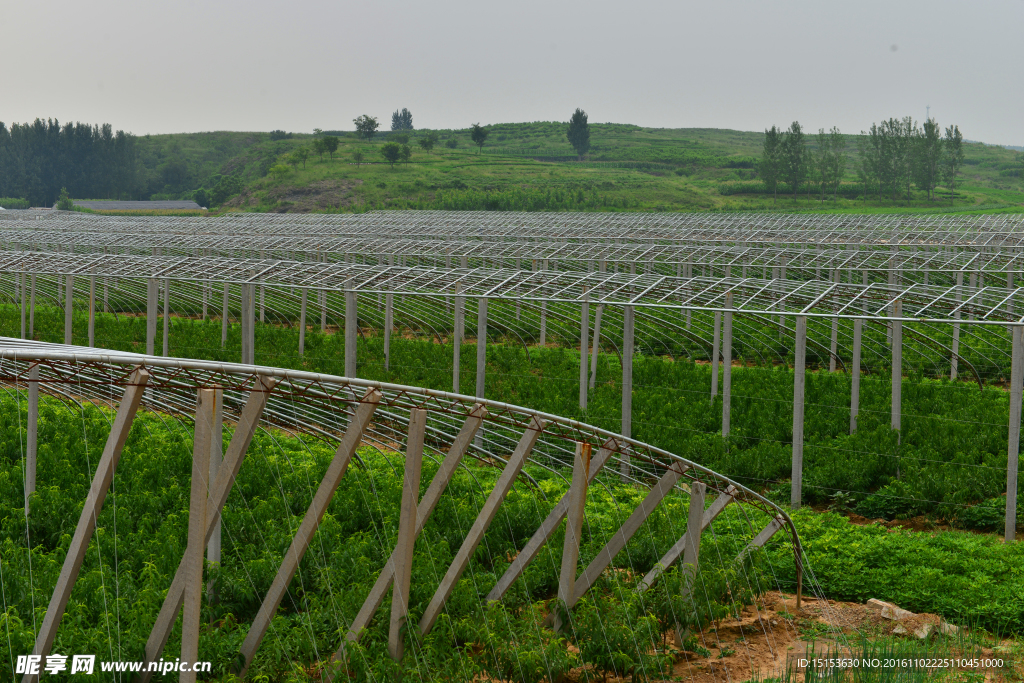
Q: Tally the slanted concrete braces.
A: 9